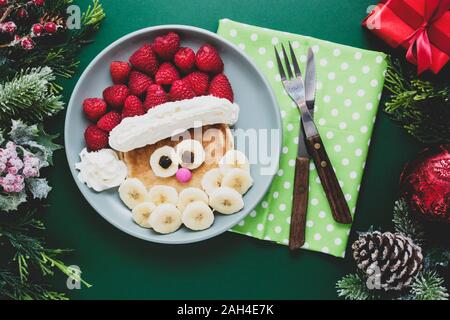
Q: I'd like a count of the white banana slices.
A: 12